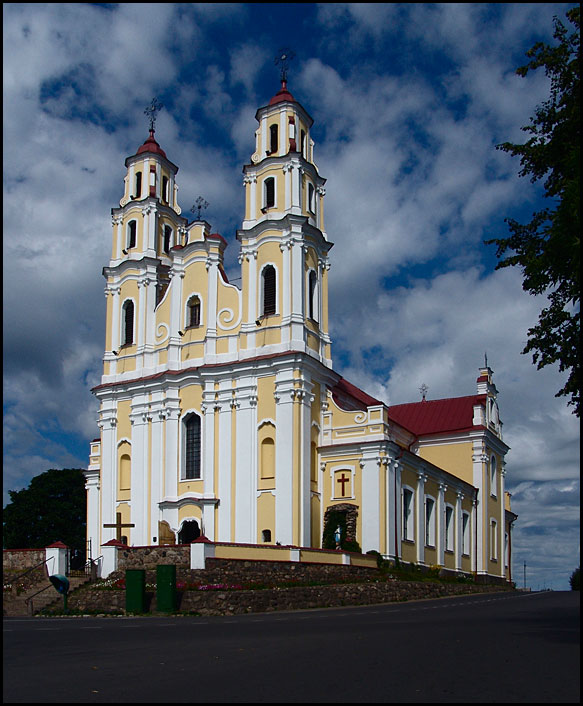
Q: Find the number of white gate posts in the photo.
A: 3